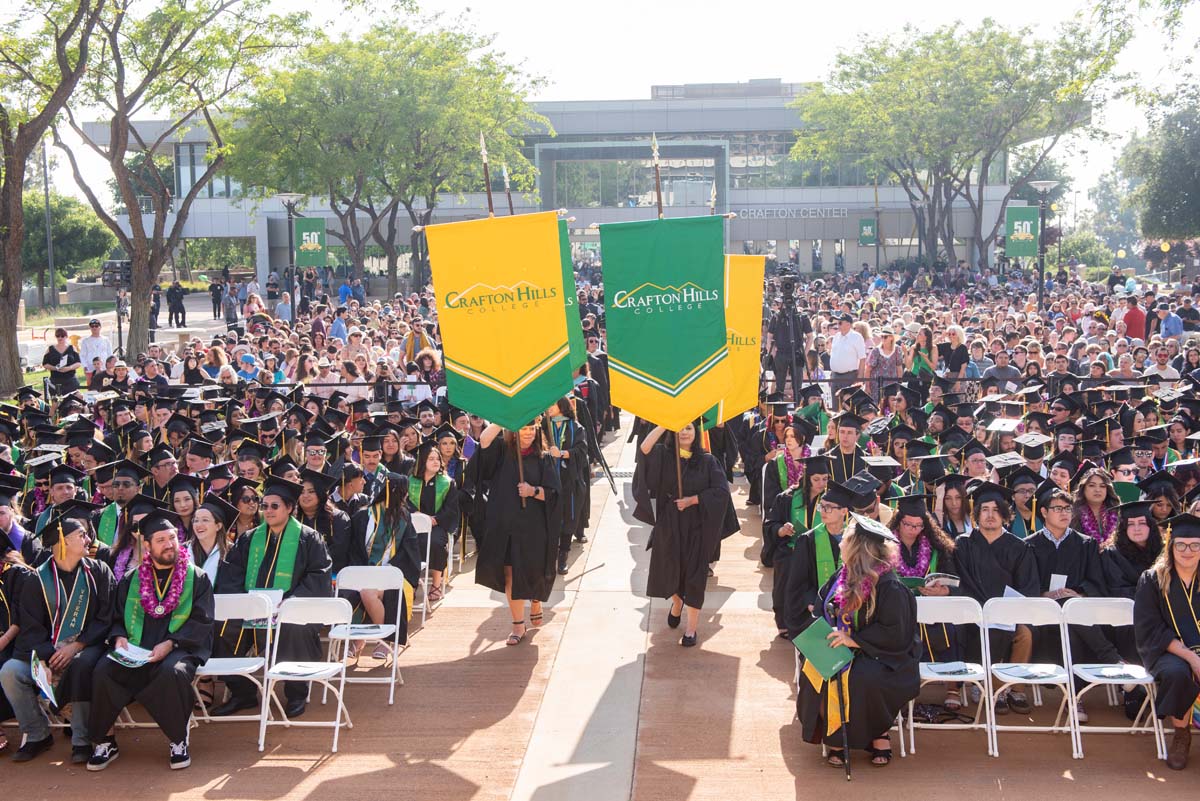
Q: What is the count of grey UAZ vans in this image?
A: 0